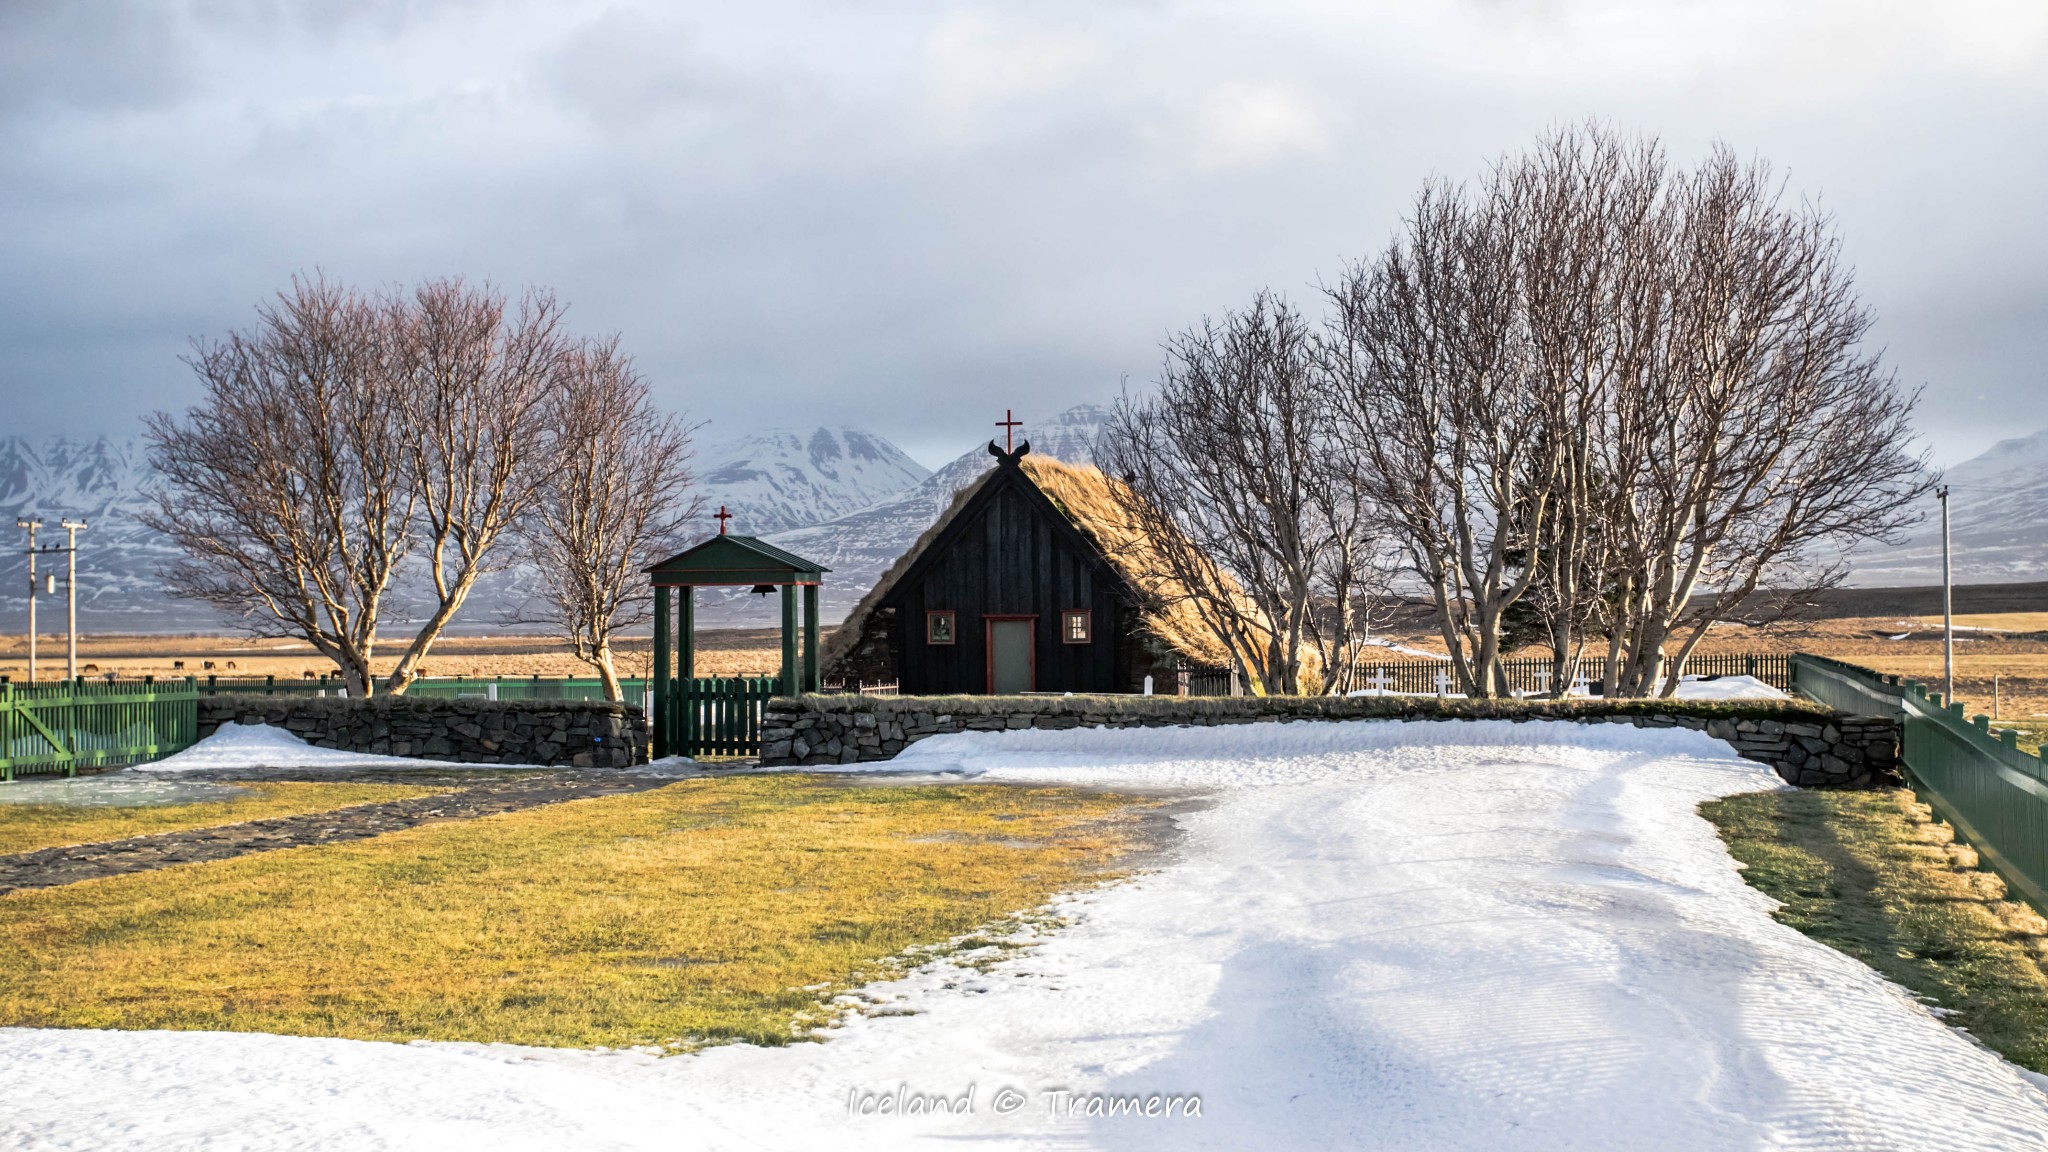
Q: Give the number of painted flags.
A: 0